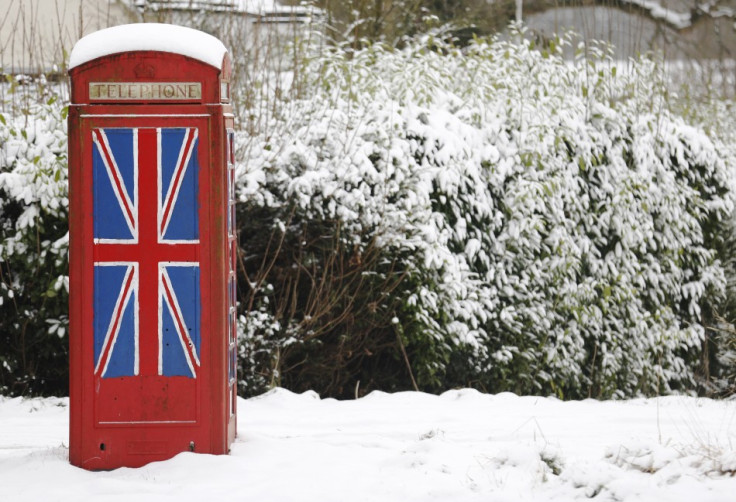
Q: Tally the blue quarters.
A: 4